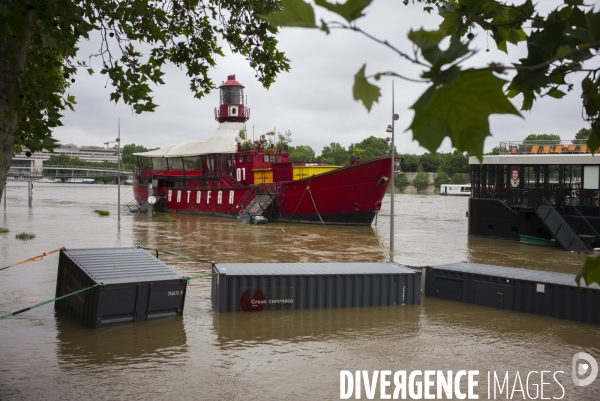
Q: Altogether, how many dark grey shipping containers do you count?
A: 3